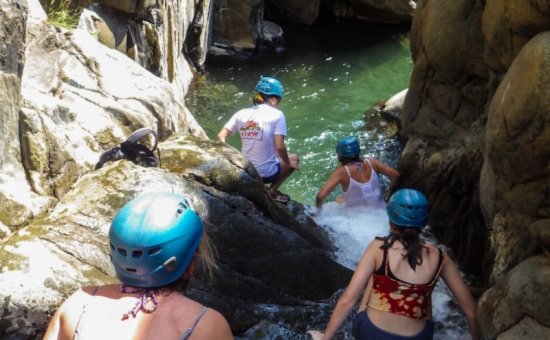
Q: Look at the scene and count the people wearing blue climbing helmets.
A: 4